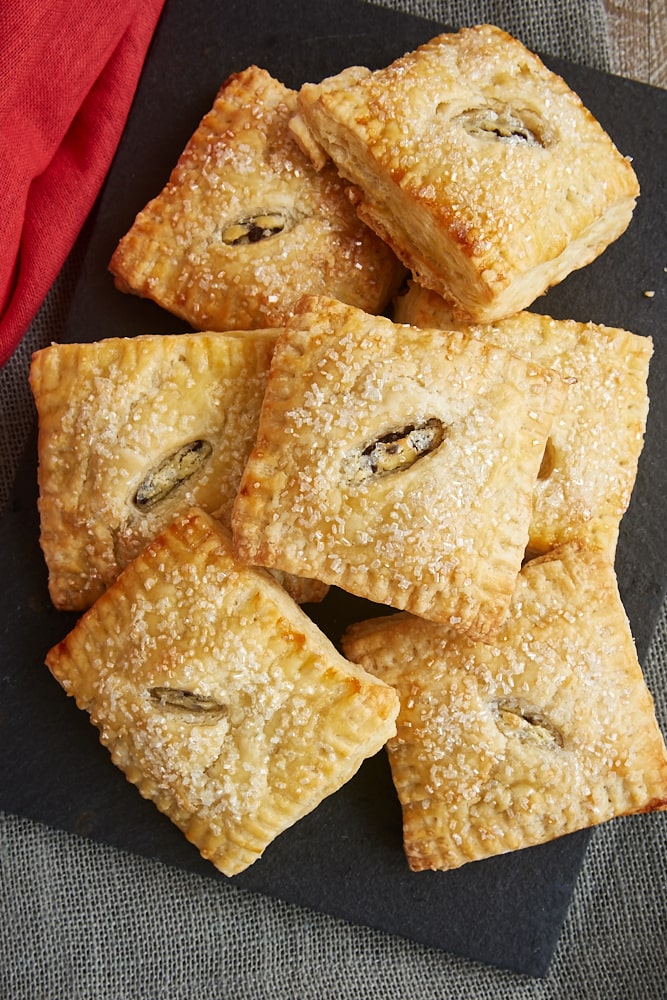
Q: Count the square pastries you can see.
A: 7